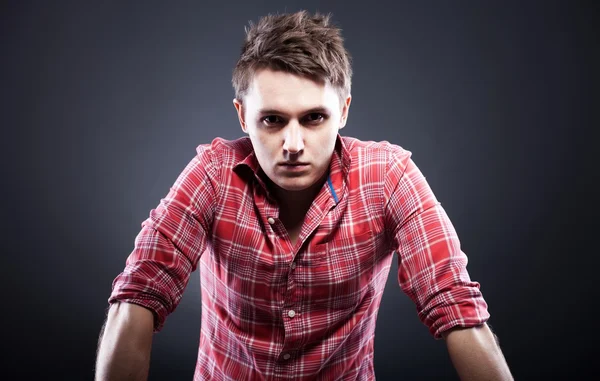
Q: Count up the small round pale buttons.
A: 4